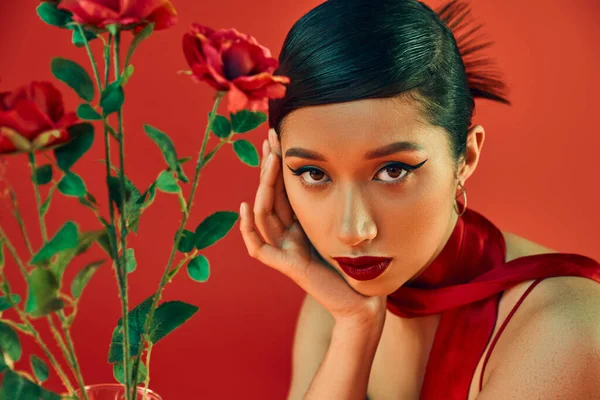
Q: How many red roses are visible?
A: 3